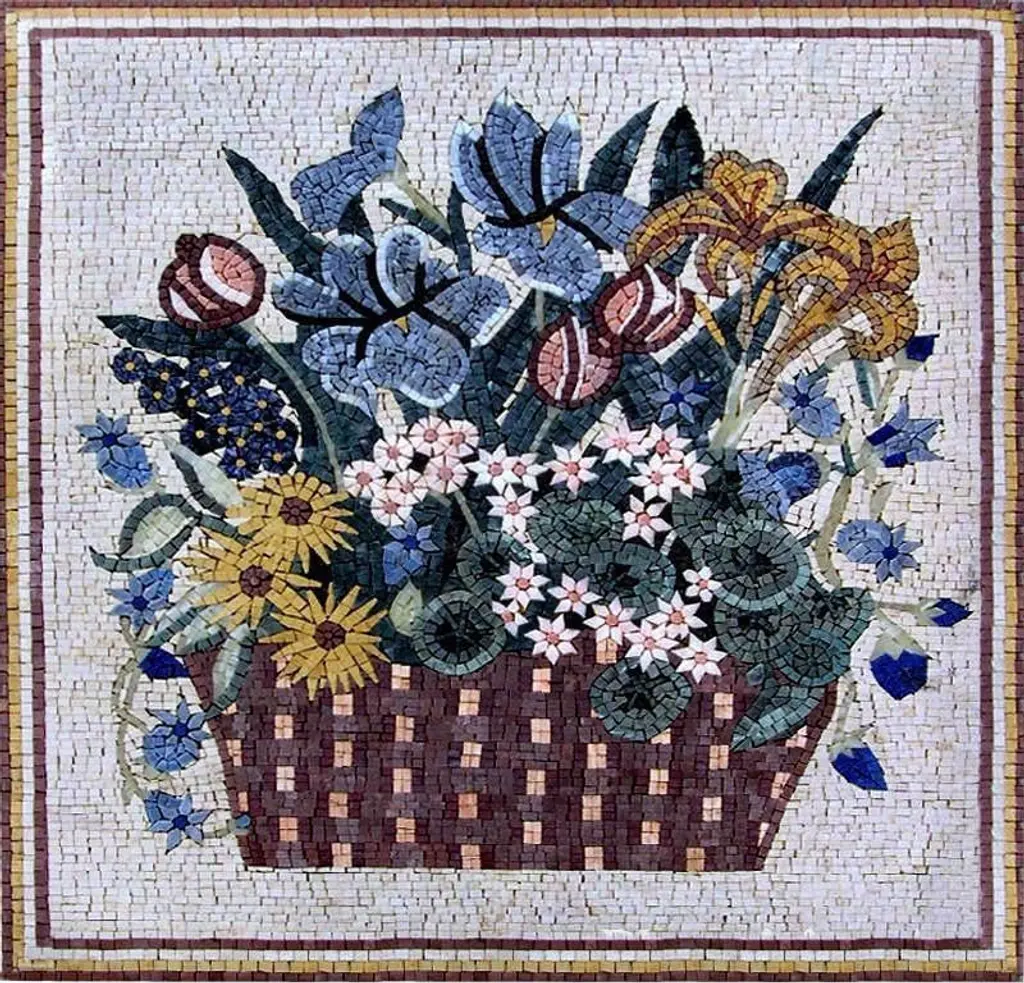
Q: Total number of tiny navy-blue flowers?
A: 15